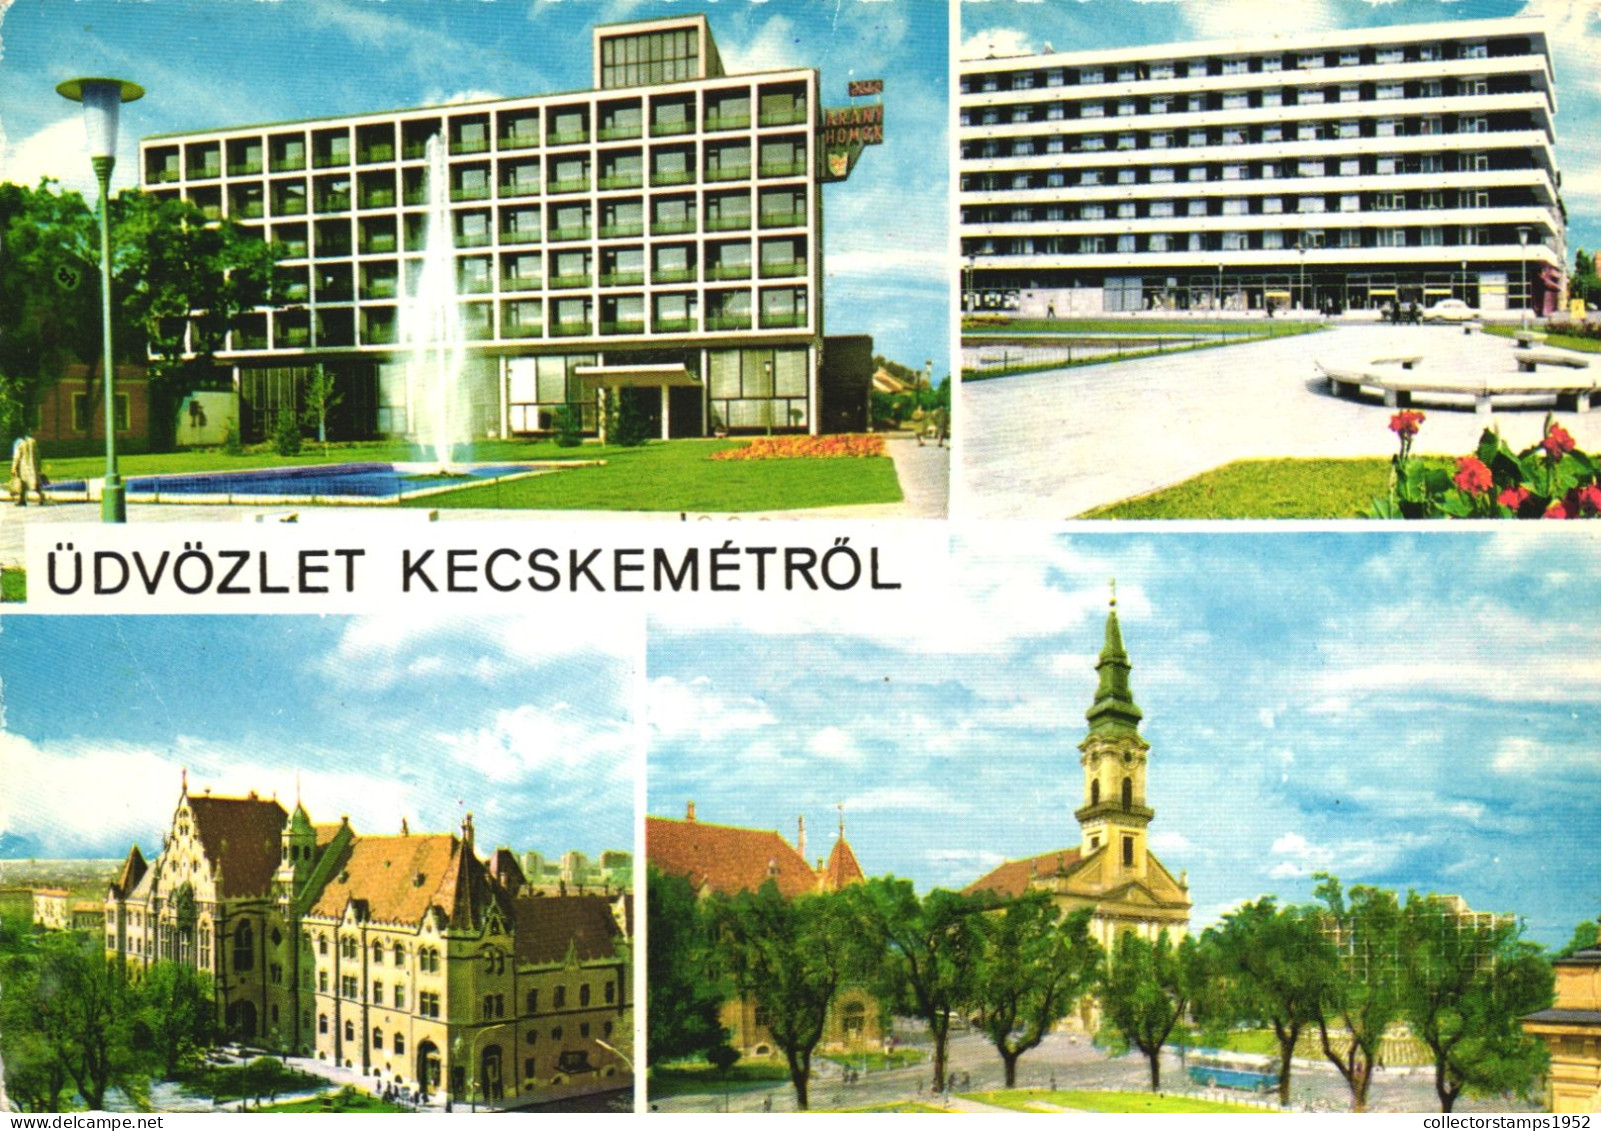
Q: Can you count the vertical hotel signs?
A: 1